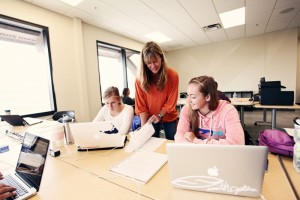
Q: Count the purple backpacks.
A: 1